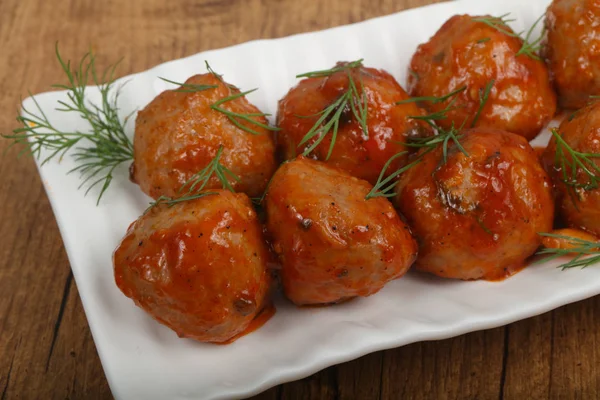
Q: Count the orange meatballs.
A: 8